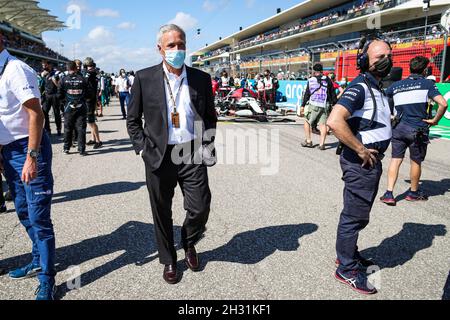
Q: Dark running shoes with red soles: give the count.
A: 4